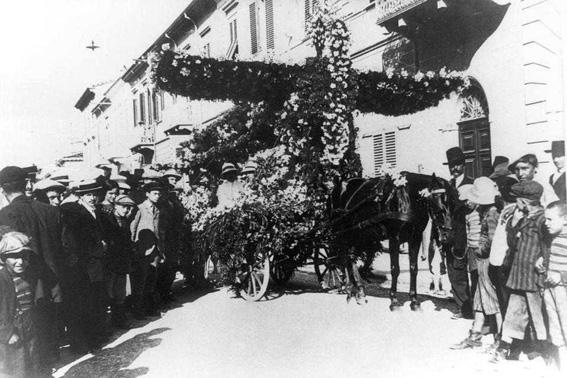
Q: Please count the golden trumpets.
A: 0